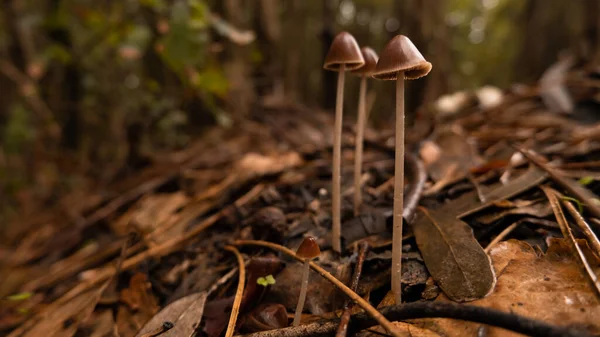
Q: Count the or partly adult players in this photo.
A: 0